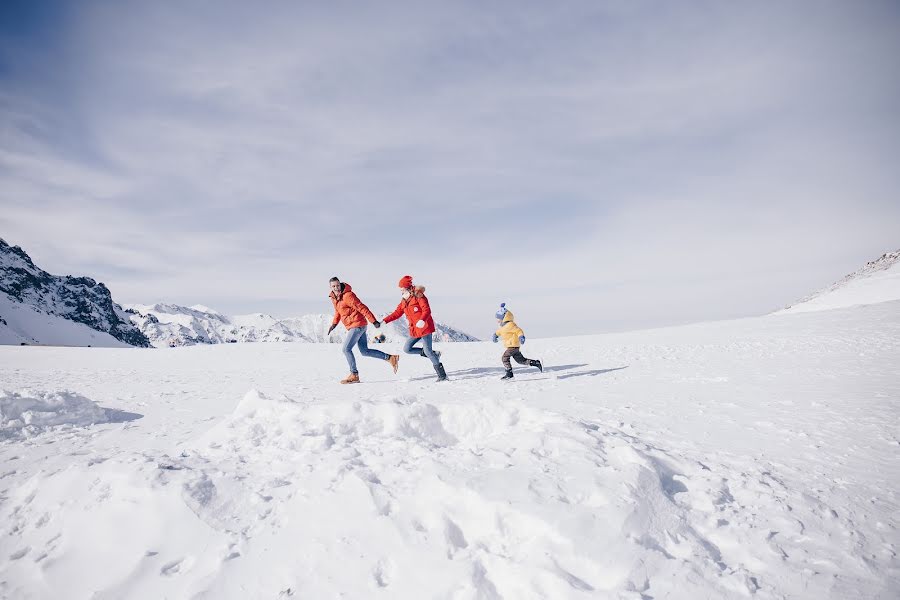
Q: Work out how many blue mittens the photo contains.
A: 2